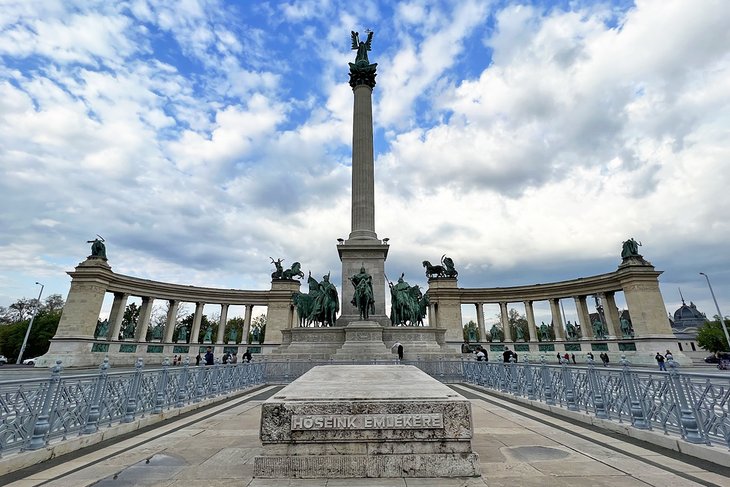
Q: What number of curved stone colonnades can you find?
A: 2